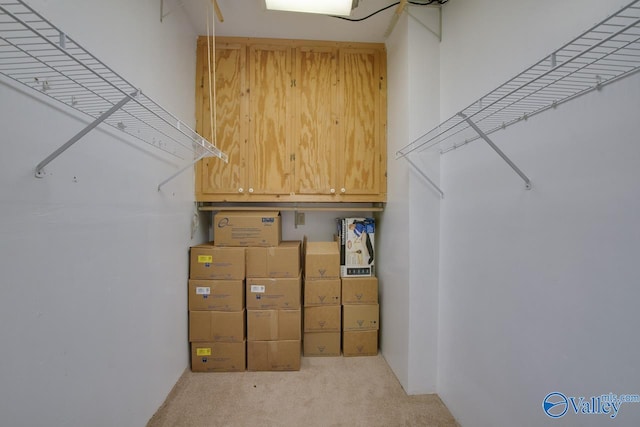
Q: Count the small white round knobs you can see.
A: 4